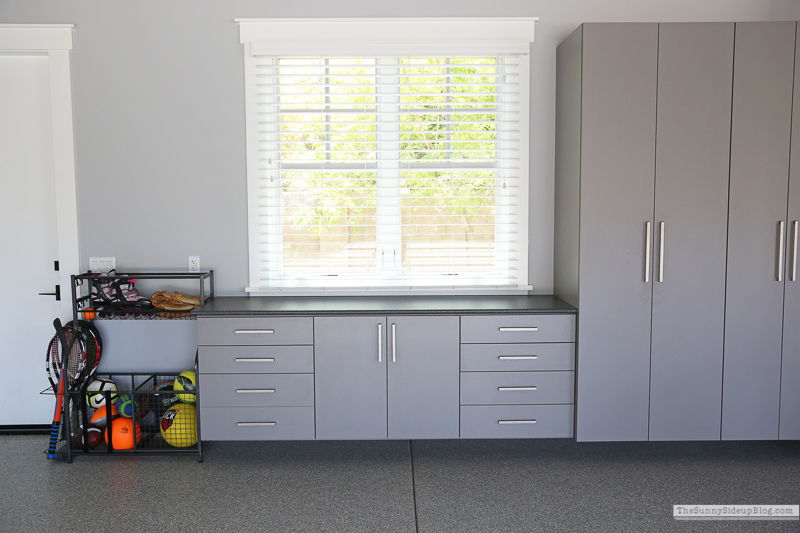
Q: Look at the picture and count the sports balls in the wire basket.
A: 7